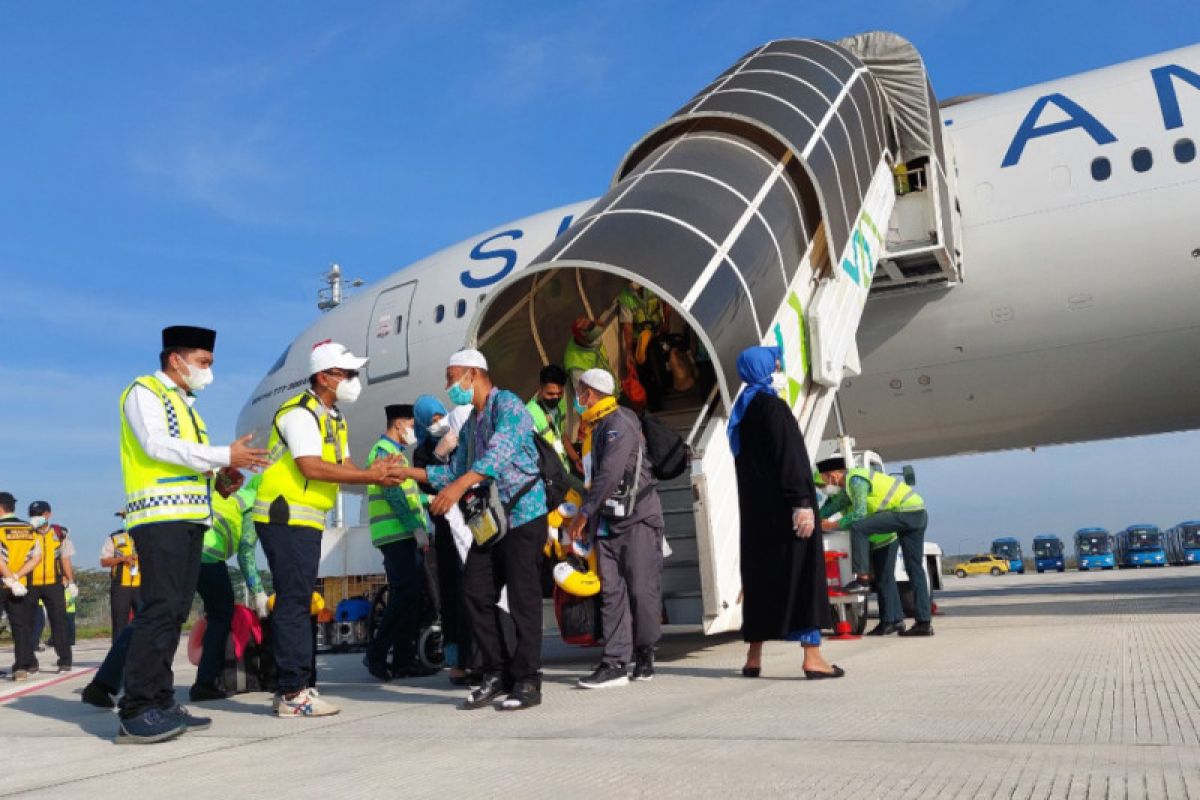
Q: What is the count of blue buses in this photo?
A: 5